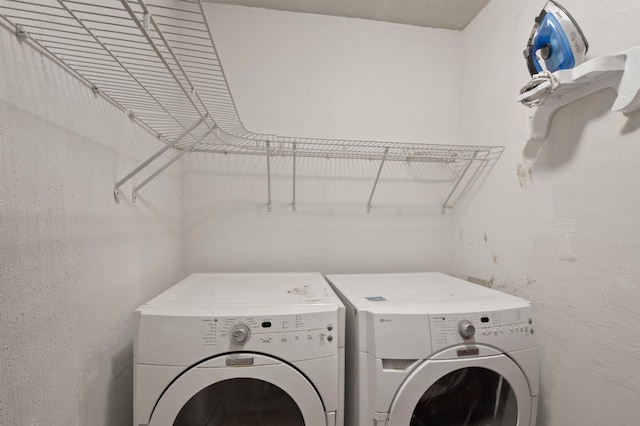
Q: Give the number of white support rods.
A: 6